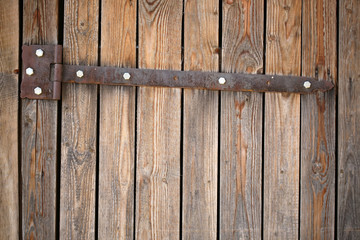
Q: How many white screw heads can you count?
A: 7